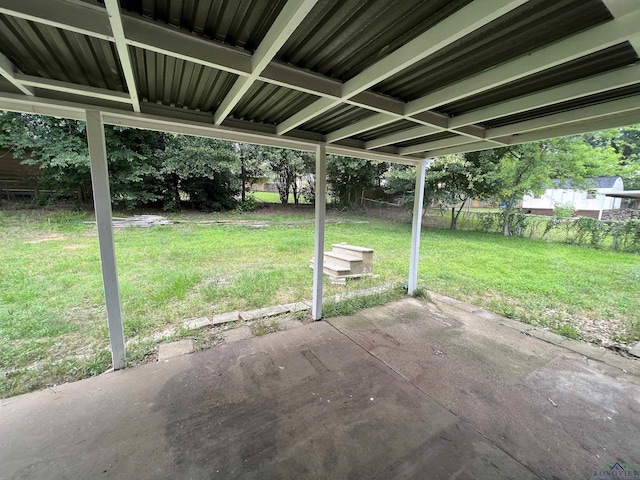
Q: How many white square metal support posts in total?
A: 3